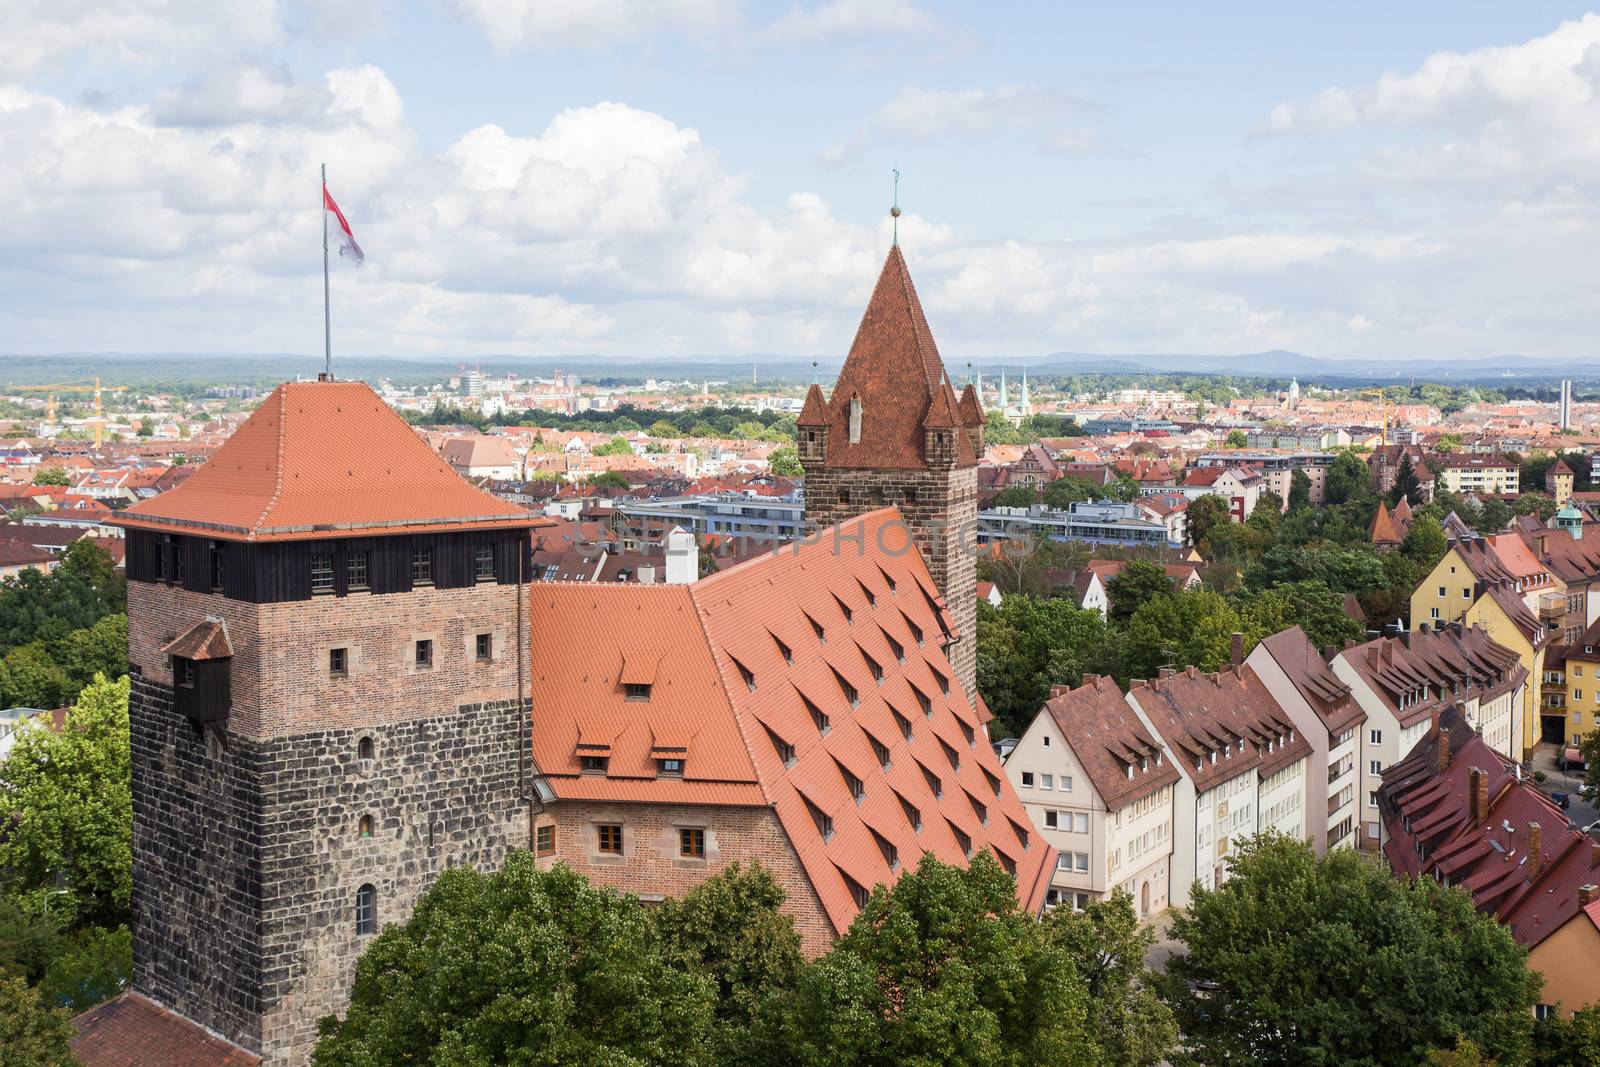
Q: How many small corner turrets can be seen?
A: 3